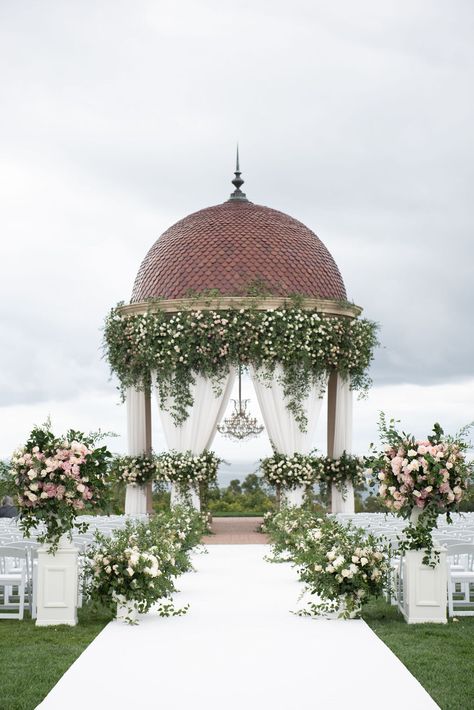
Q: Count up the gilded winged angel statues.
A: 0